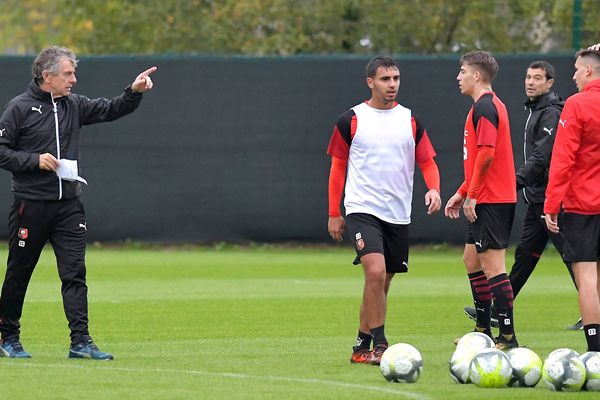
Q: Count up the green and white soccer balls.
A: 7